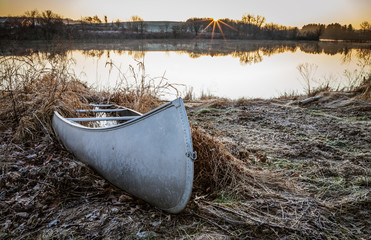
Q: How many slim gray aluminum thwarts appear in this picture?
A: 3